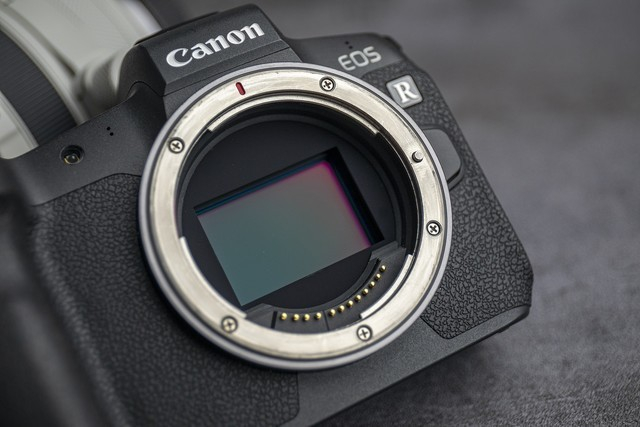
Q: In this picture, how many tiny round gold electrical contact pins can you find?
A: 12